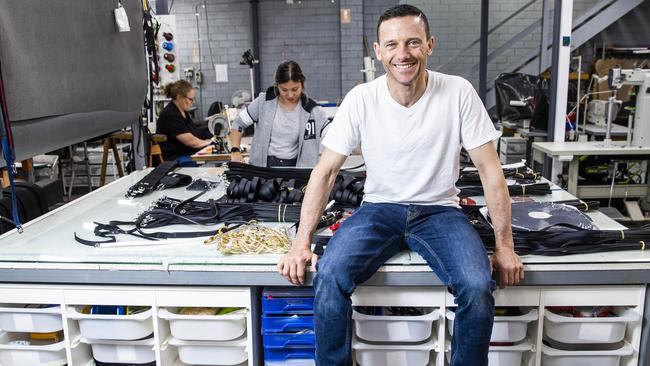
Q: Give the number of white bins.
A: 12